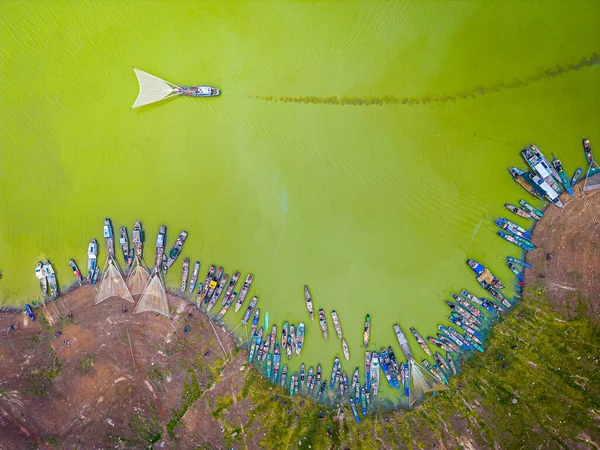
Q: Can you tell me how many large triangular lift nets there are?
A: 6